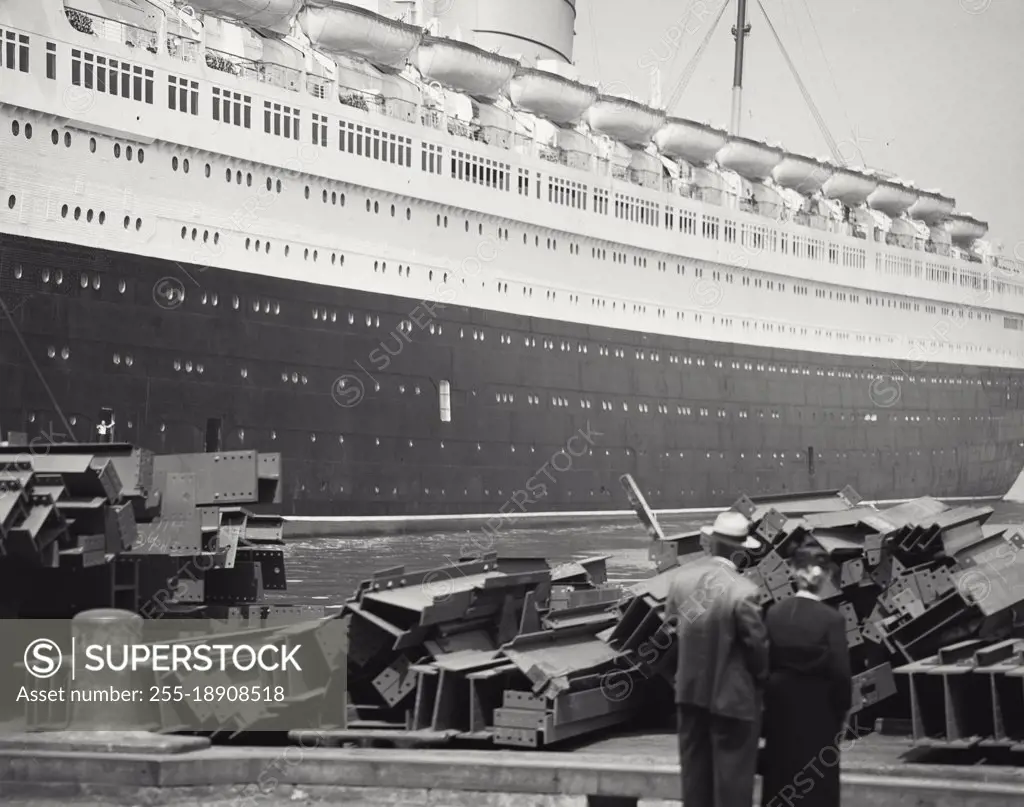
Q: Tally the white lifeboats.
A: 12